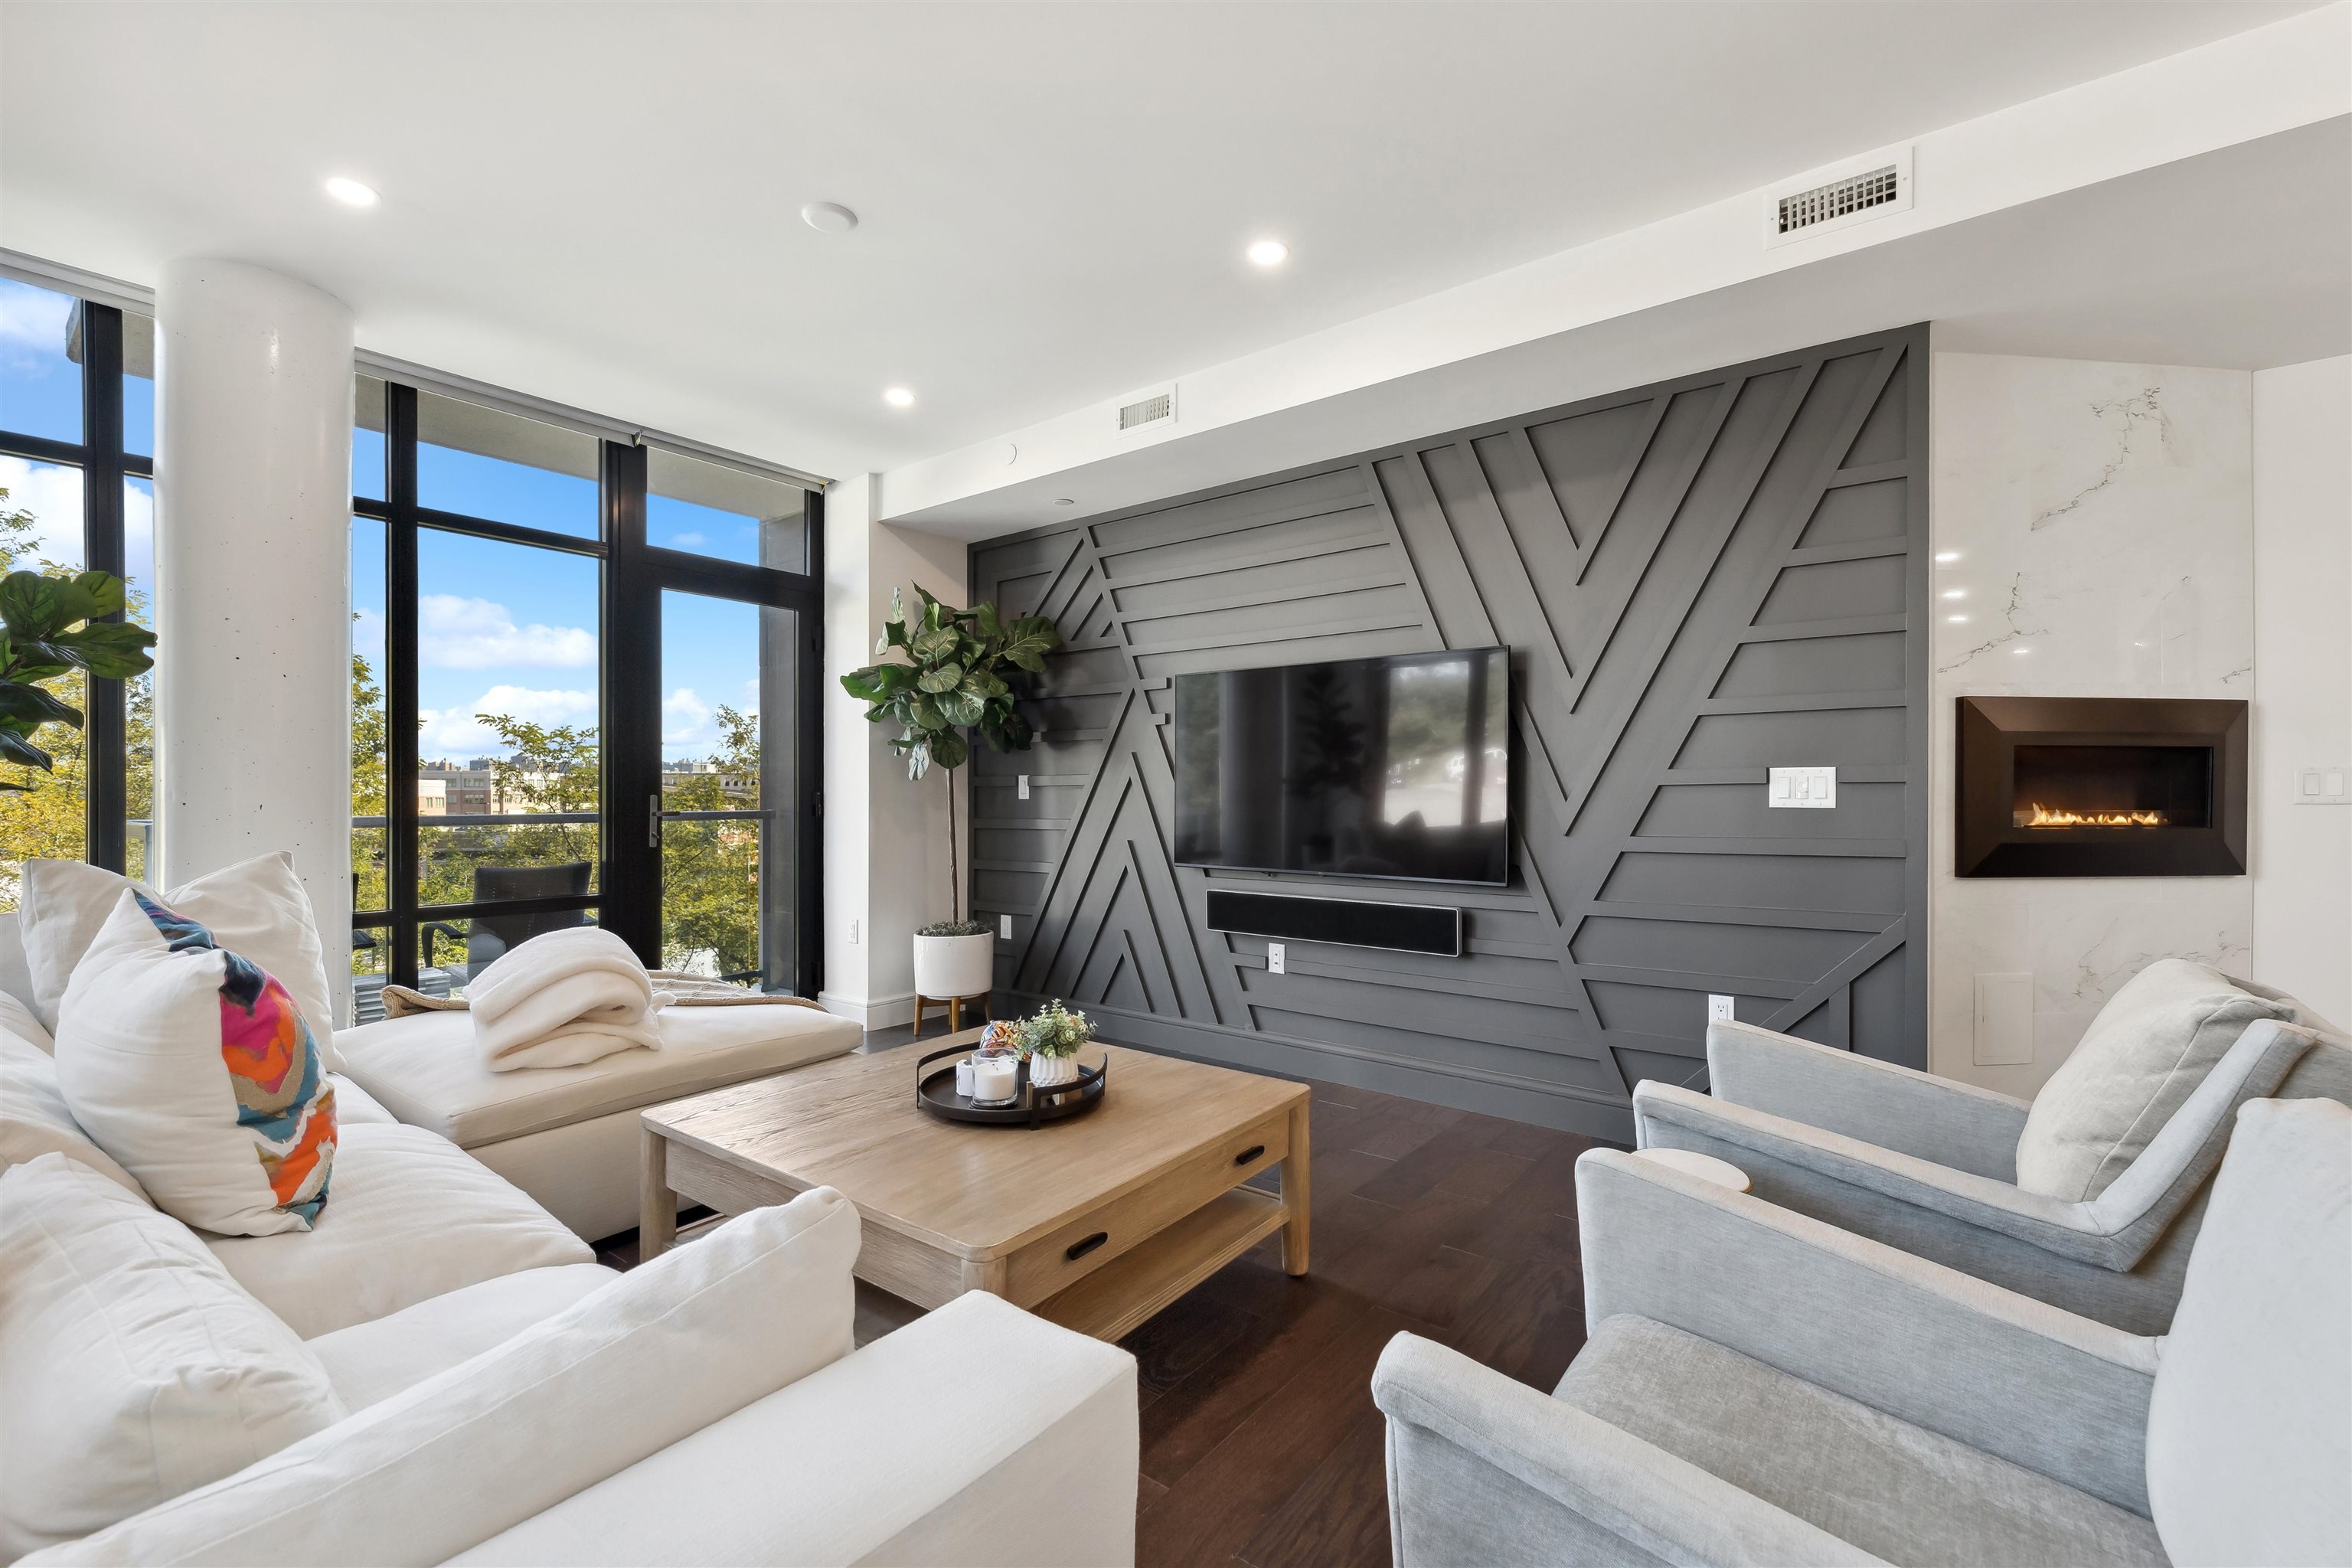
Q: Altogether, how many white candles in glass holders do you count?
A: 1